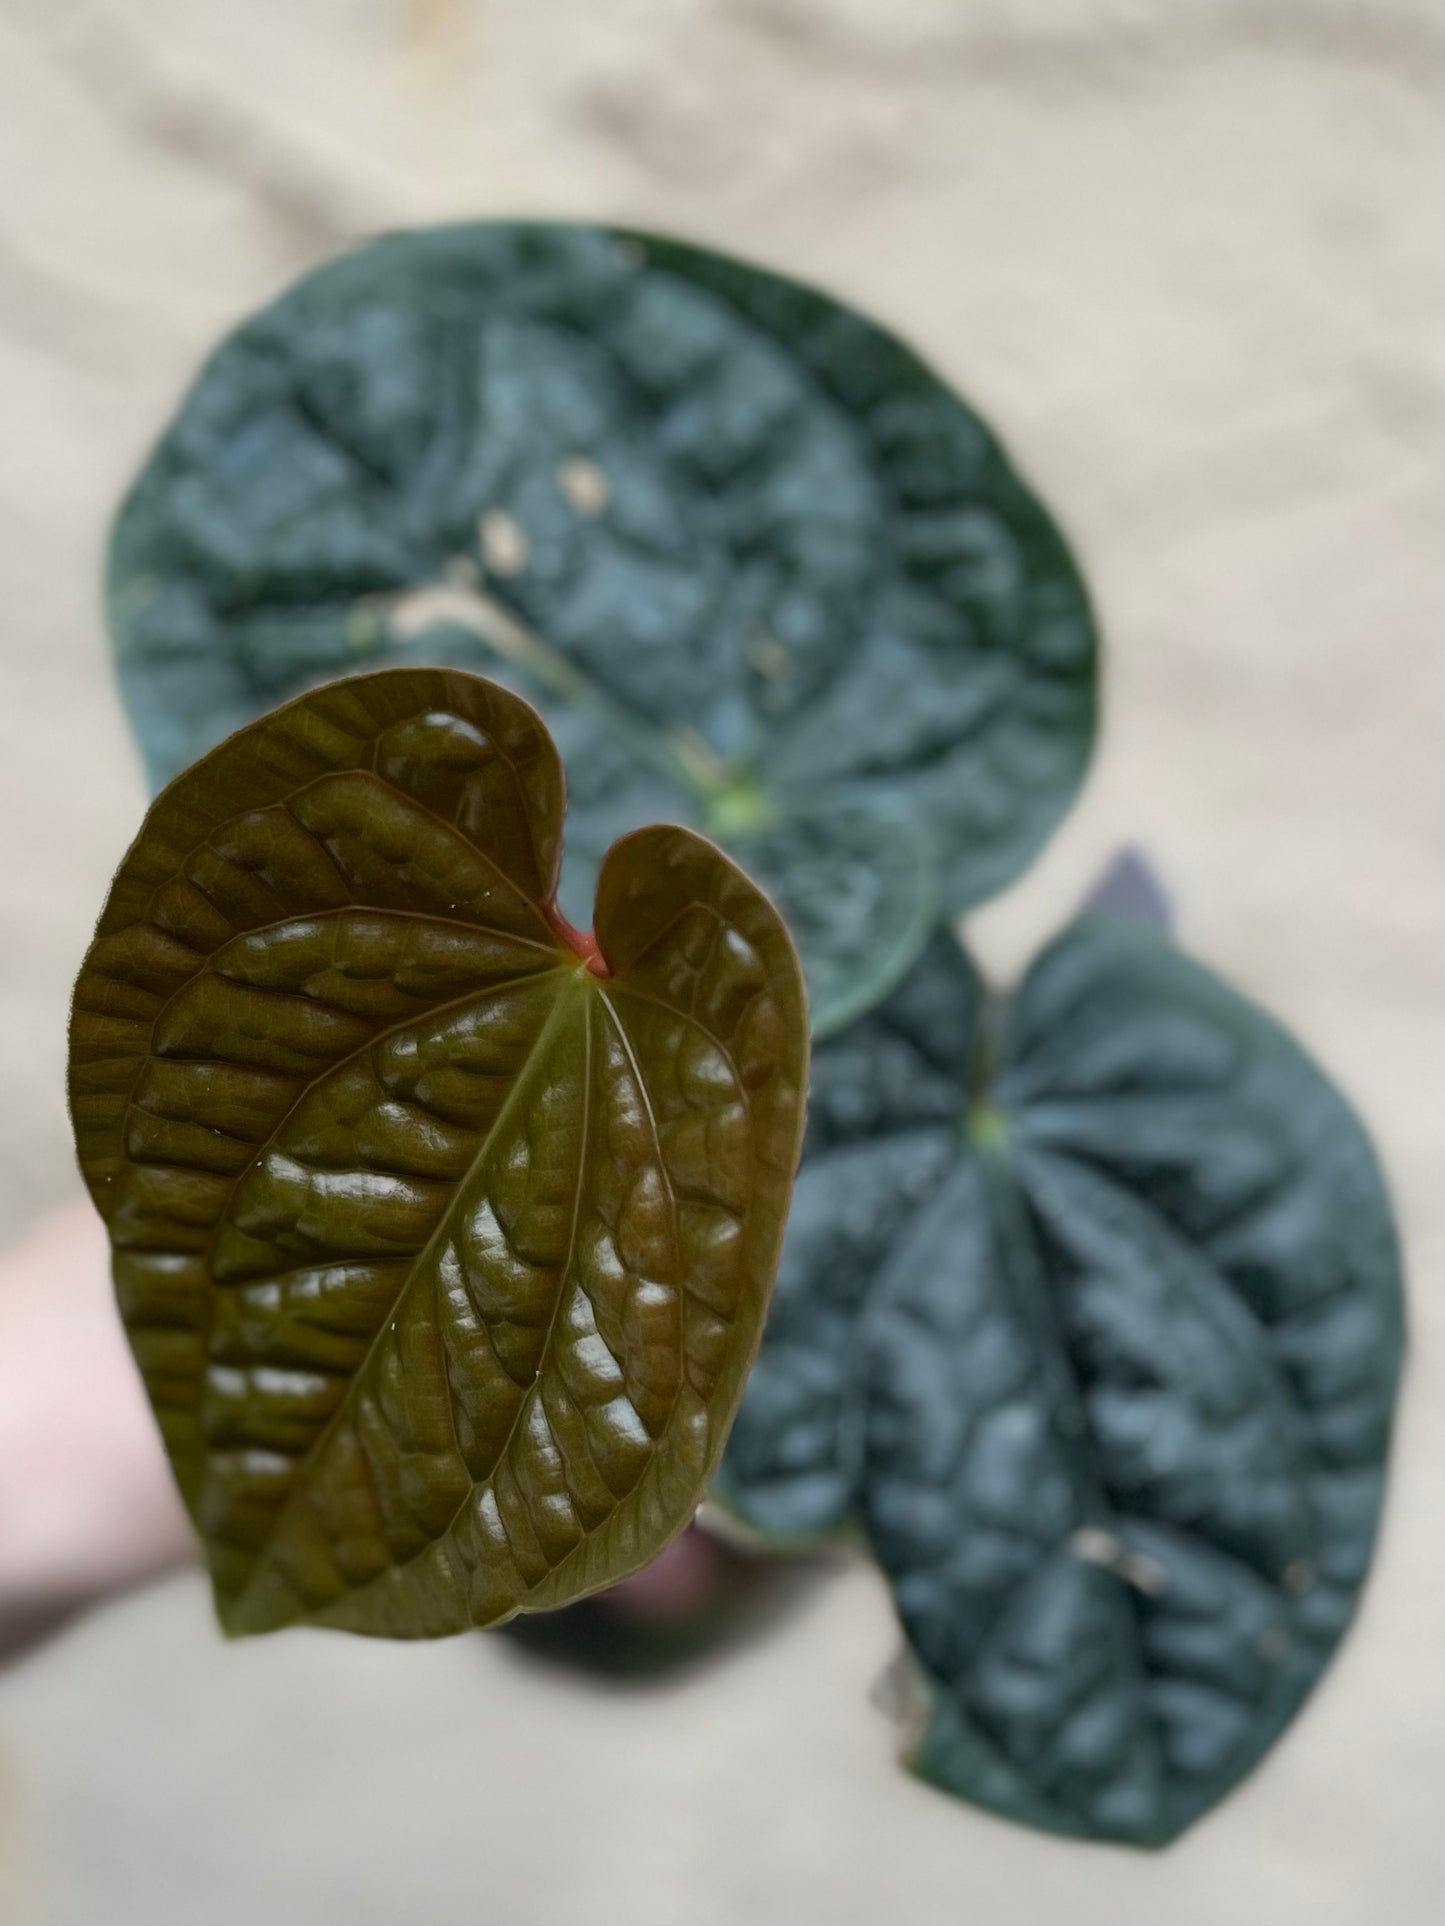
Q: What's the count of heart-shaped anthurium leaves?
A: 3